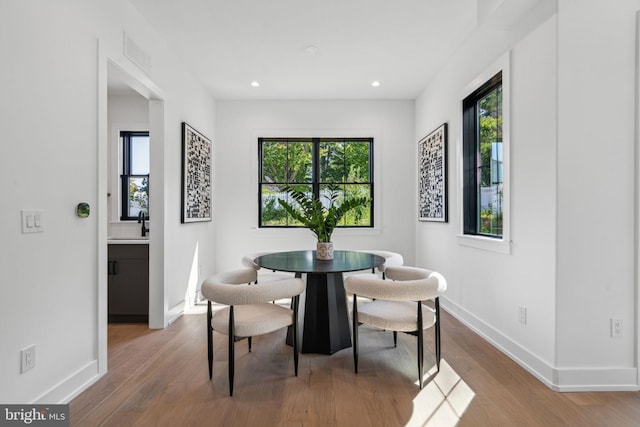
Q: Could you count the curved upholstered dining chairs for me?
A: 4